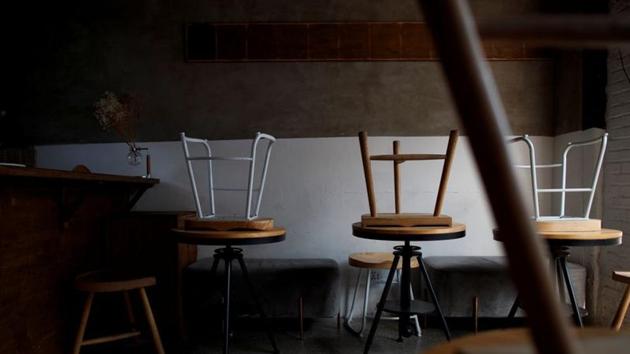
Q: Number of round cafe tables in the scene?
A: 3